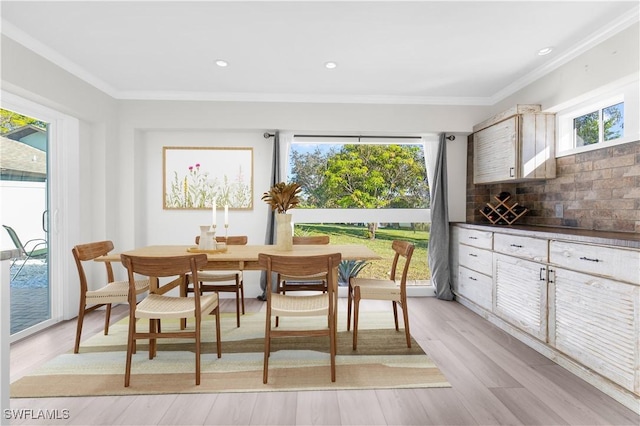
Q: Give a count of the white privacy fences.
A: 1